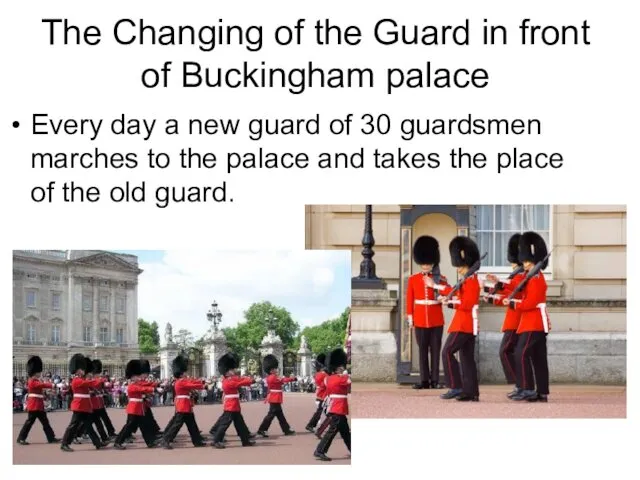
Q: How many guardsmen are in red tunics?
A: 15